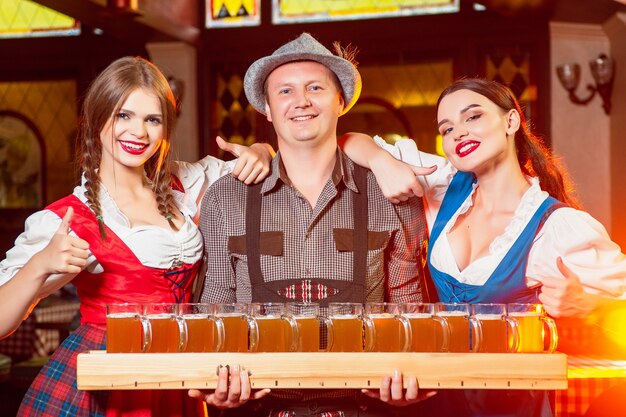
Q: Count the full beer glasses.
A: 12